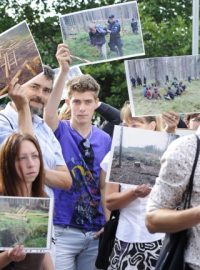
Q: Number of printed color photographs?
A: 5